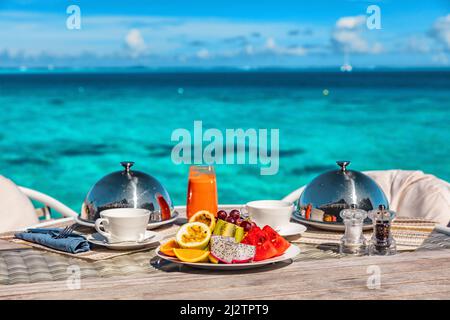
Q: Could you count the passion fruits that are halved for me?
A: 2